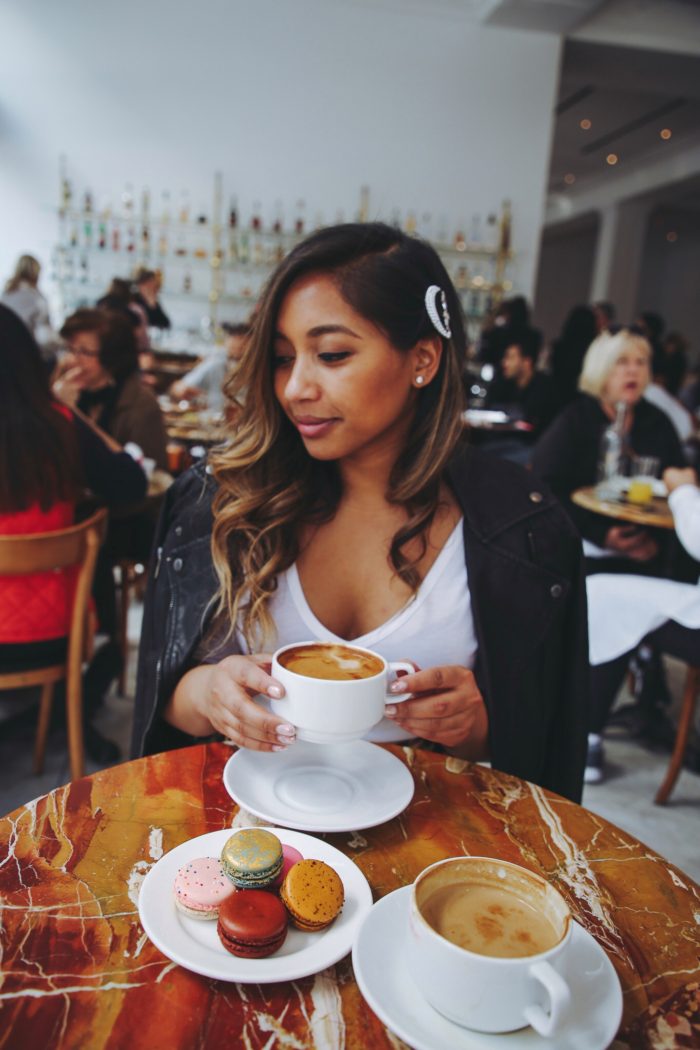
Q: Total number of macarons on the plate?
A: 5